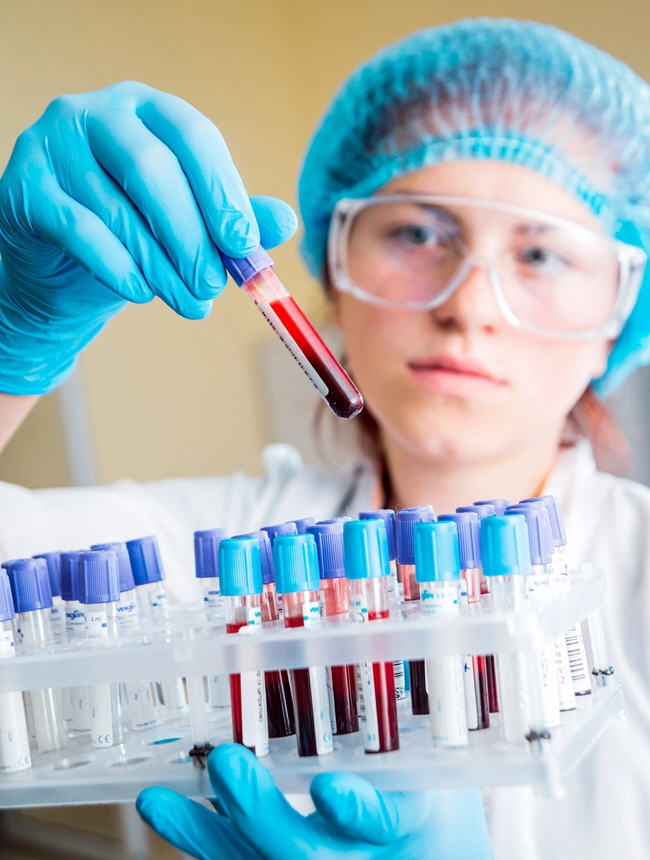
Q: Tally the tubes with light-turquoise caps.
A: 5